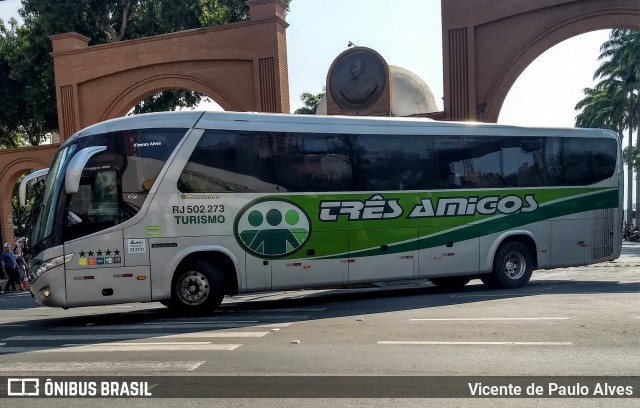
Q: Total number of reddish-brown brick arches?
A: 3